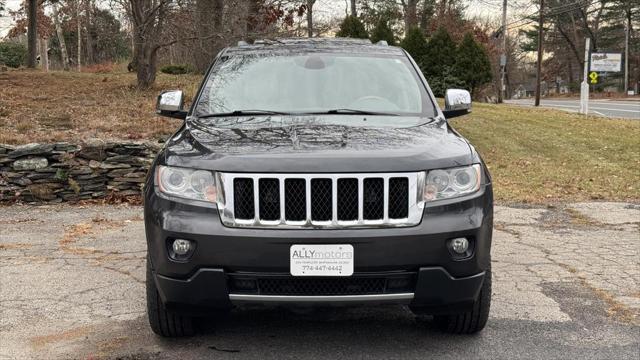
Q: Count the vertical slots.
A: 7